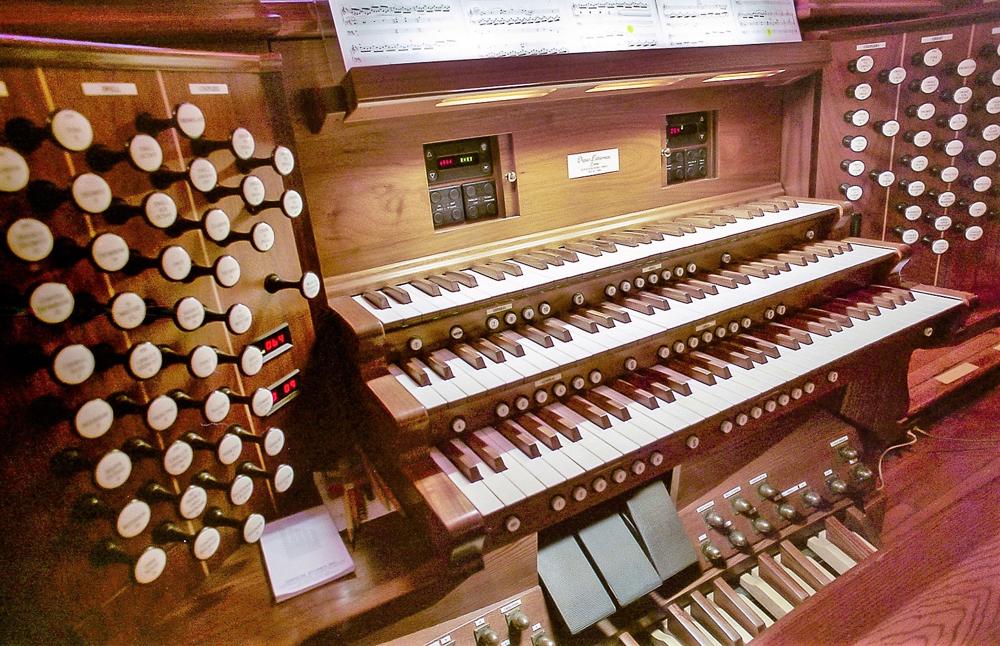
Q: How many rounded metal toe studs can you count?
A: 14